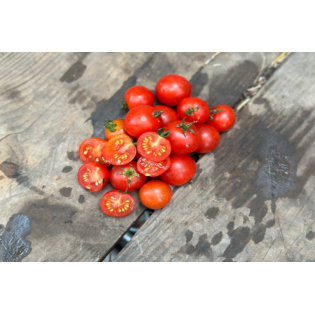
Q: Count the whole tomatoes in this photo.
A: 12